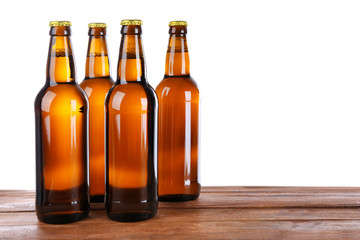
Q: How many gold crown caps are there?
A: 4